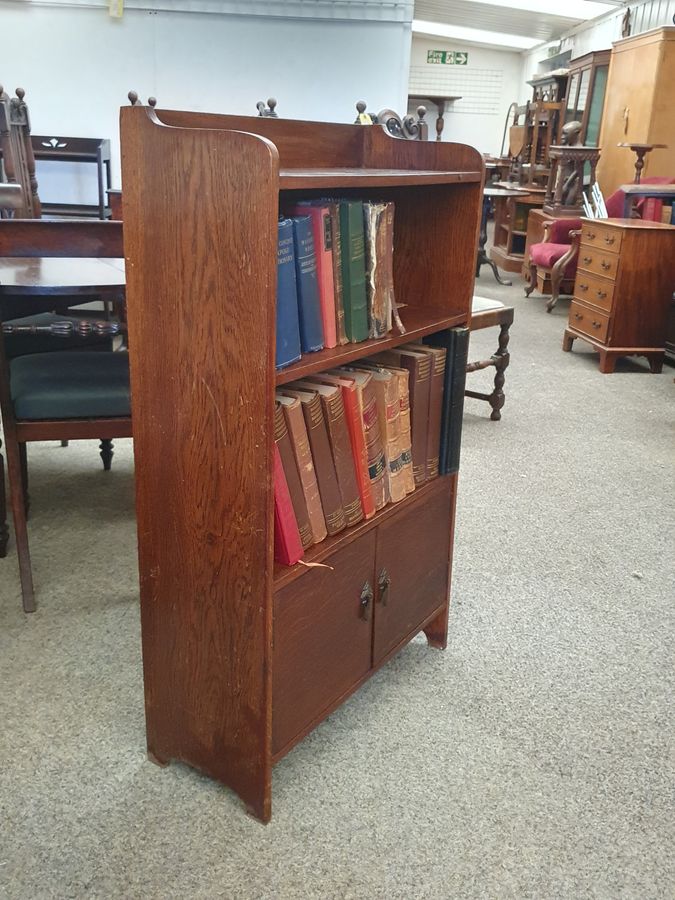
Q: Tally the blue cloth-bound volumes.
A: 2